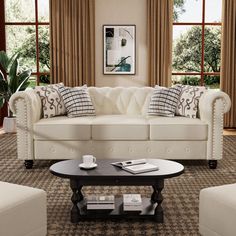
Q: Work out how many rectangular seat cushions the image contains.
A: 3